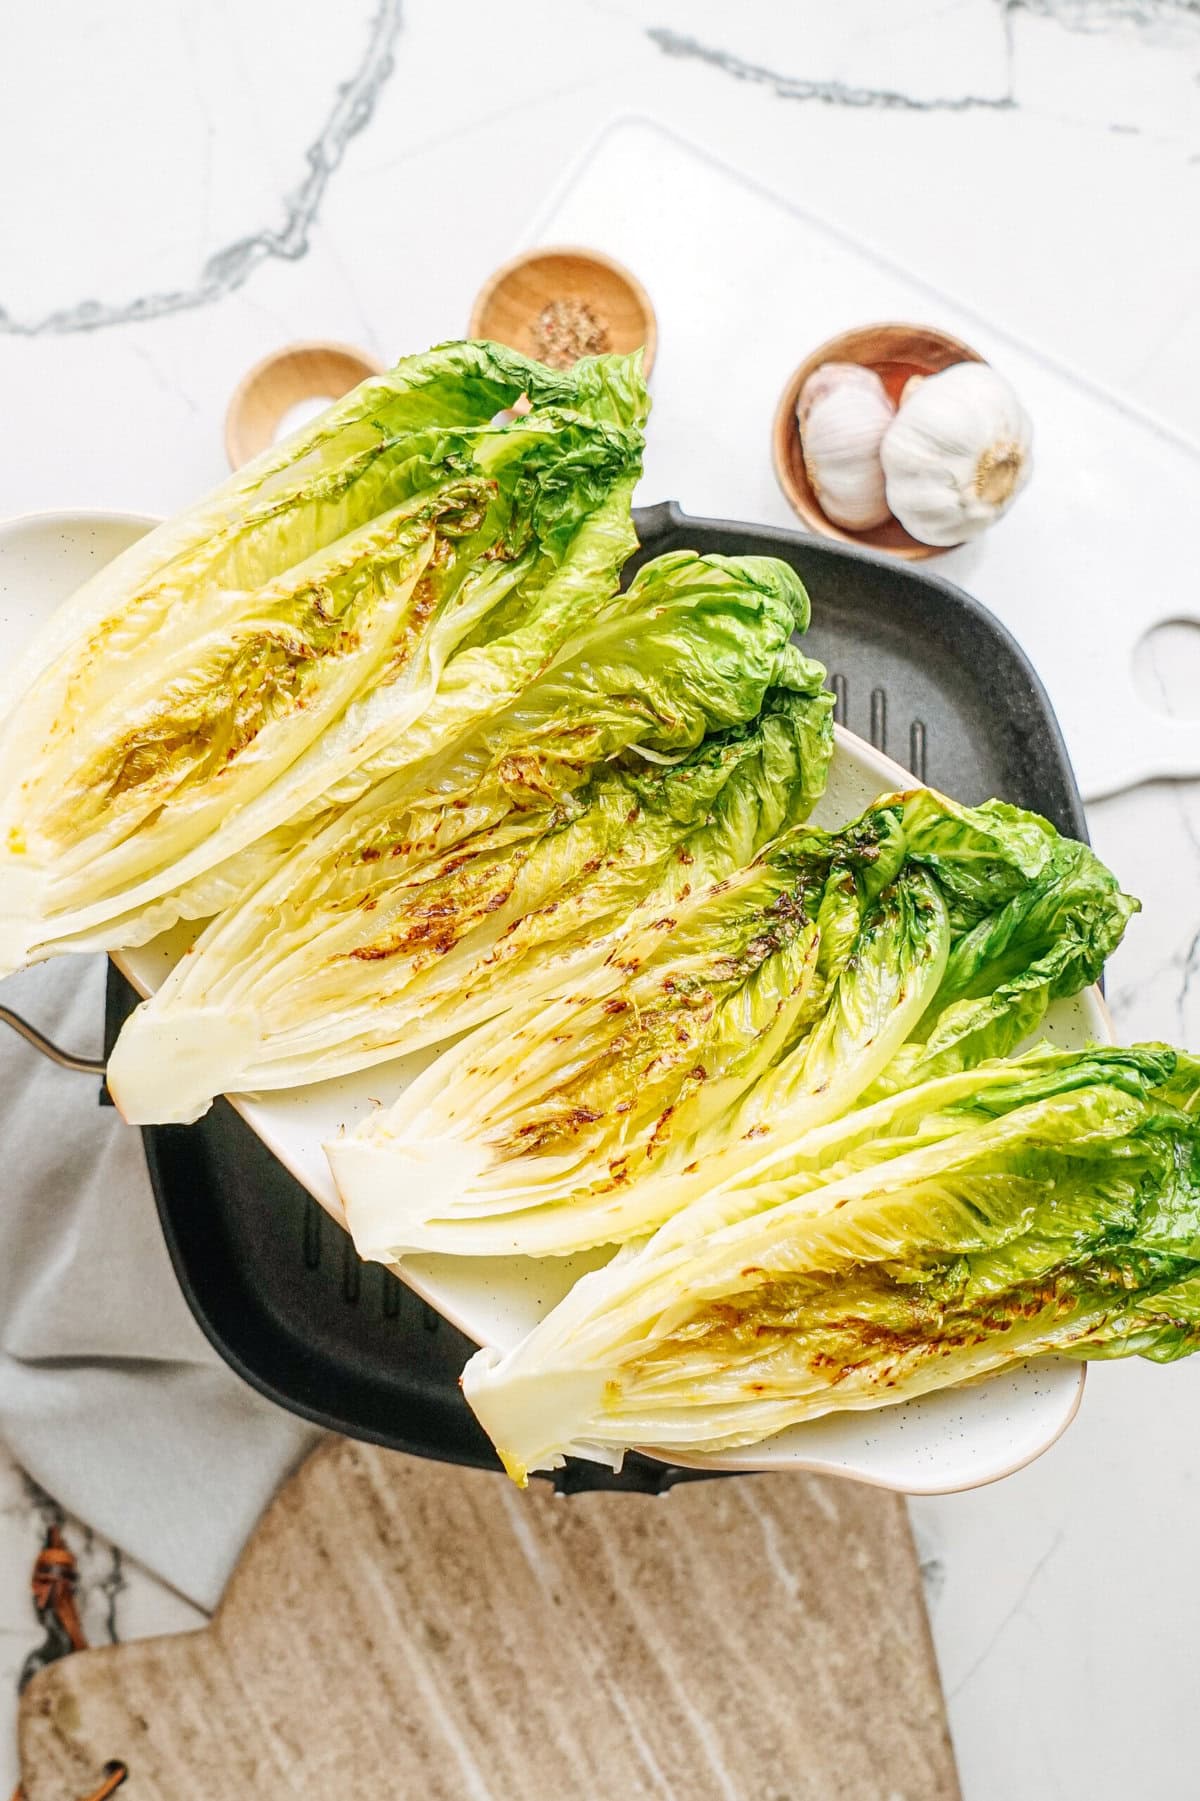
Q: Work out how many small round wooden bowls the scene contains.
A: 3